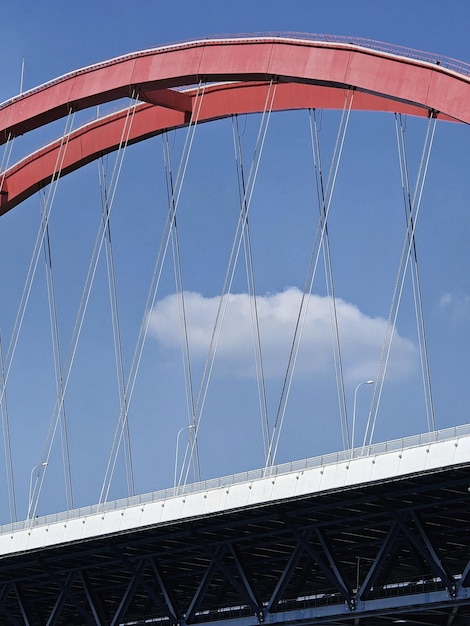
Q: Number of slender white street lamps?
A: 3